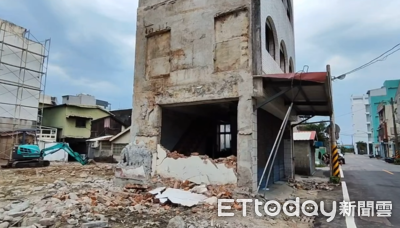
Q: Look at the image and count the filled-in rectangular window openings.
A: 2